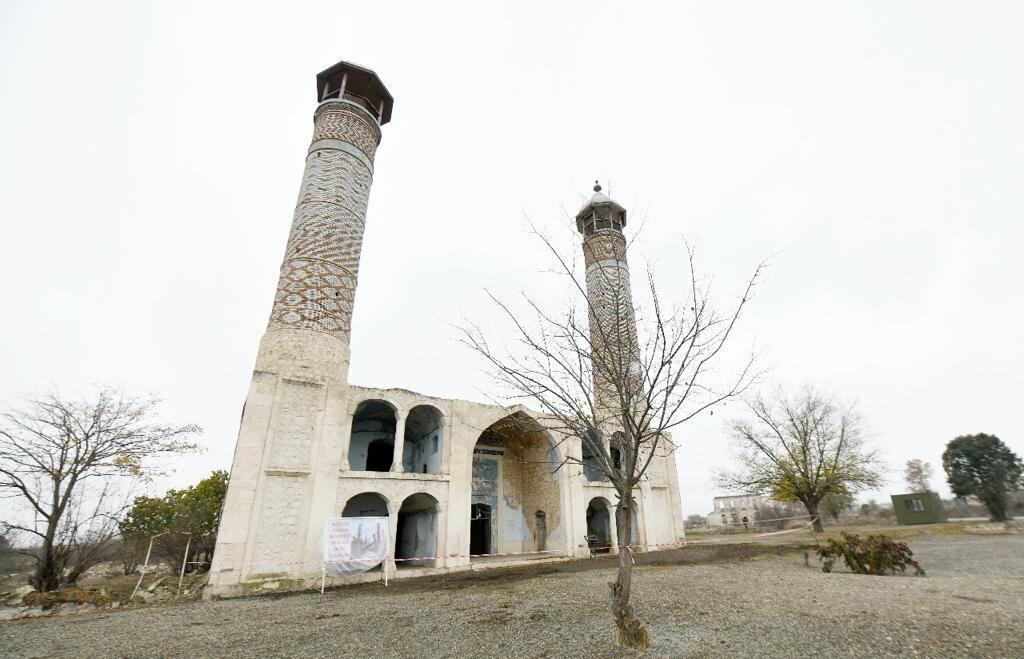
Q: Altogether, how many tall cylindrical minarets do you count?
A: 2